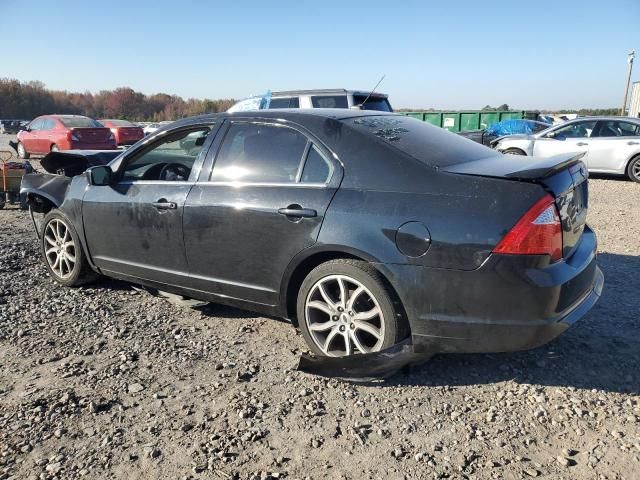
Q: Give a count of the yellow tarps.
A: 0